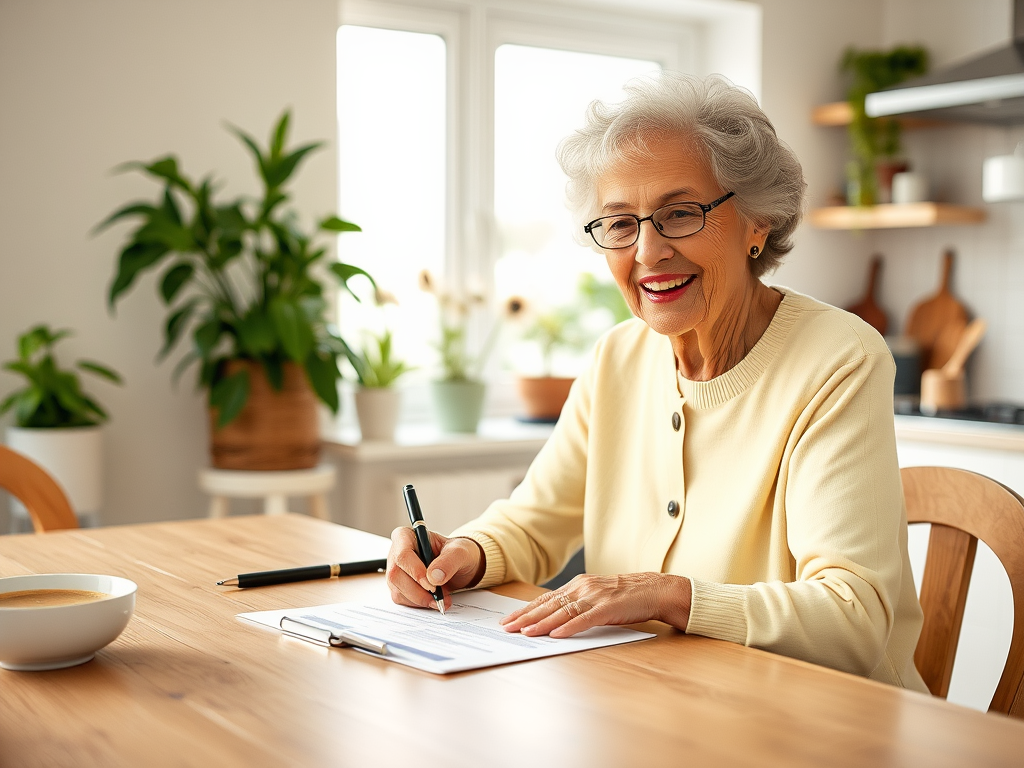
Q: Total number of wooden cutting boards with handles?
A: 2